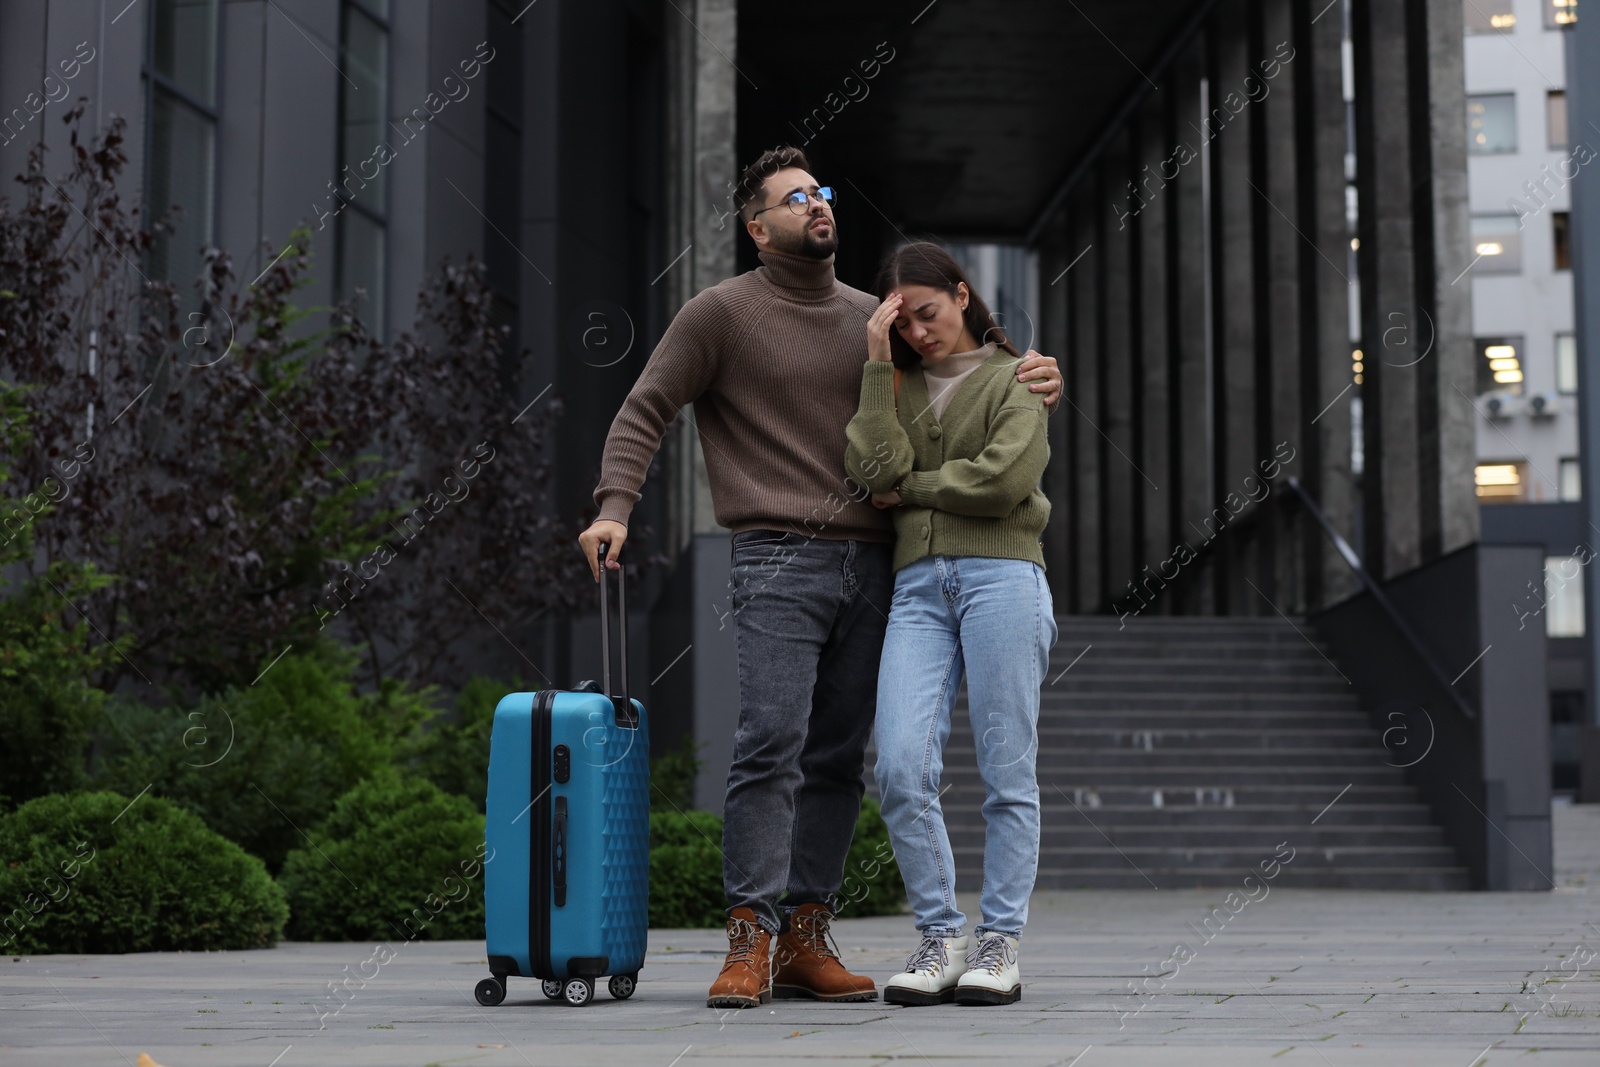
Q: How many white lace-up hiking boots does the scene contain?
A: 2